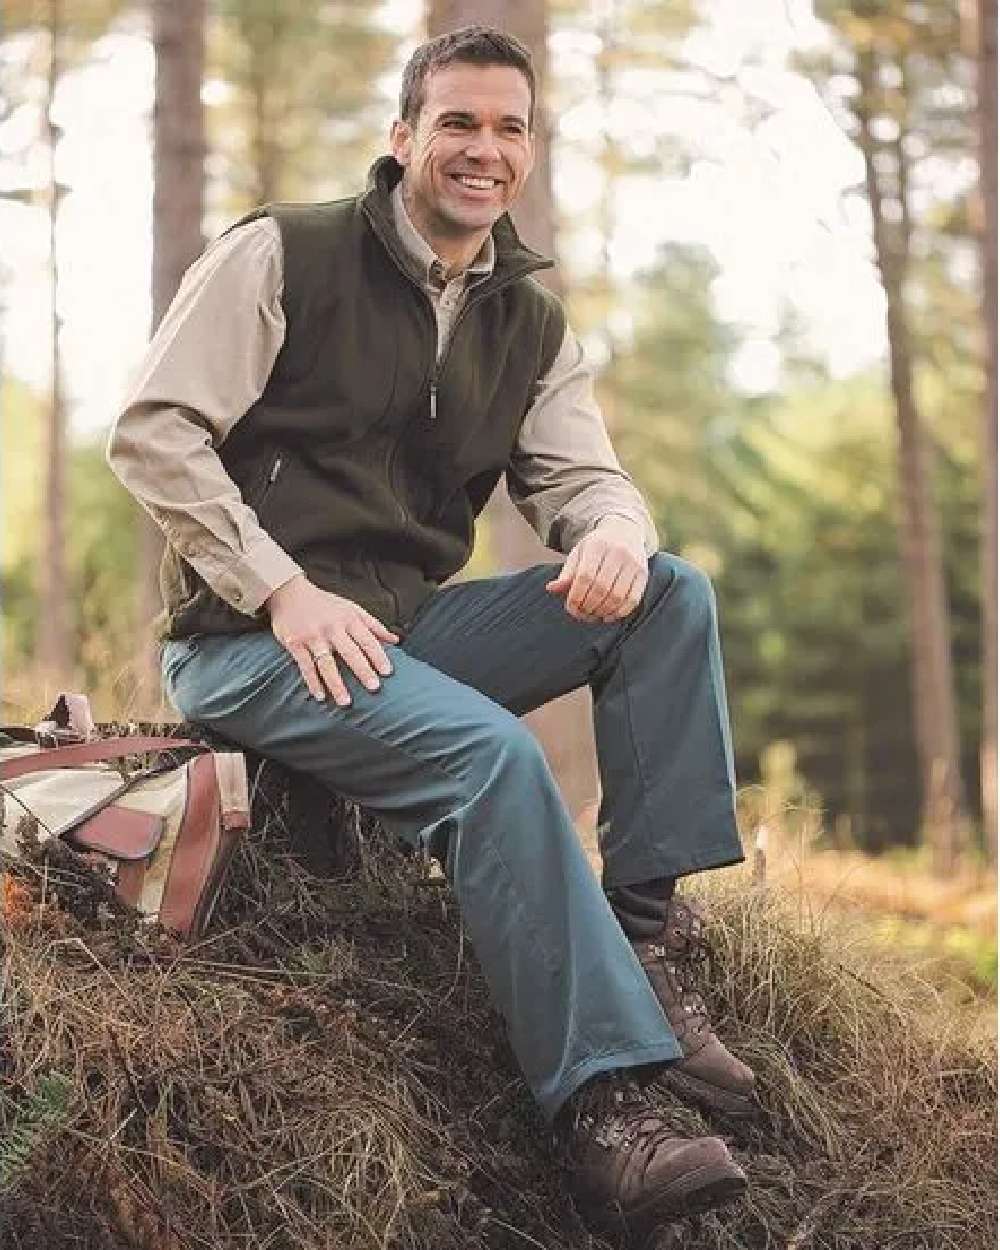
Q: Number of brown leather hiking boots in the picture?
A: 2